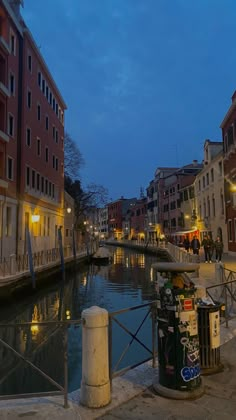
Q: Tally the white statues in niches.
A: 0